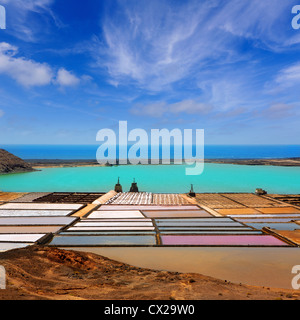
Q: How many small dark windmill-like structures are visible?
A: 3